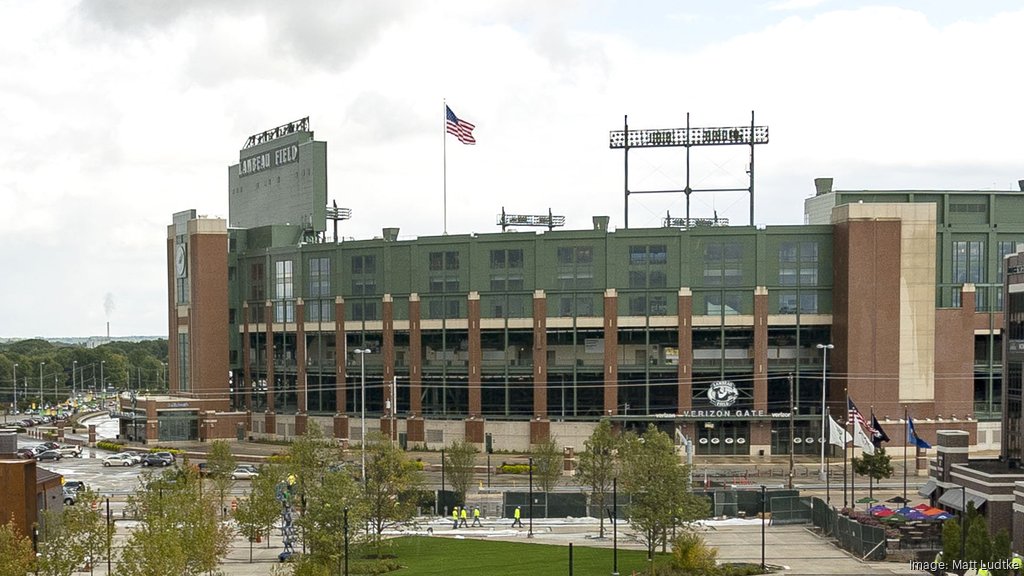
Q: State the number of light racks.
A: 4